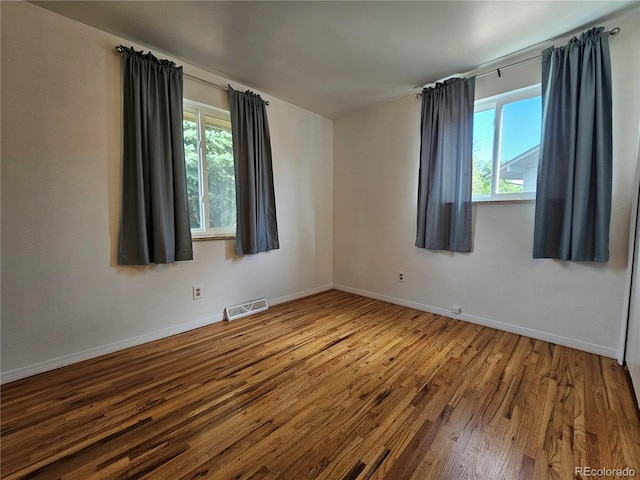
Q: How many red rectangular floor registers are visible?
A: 0